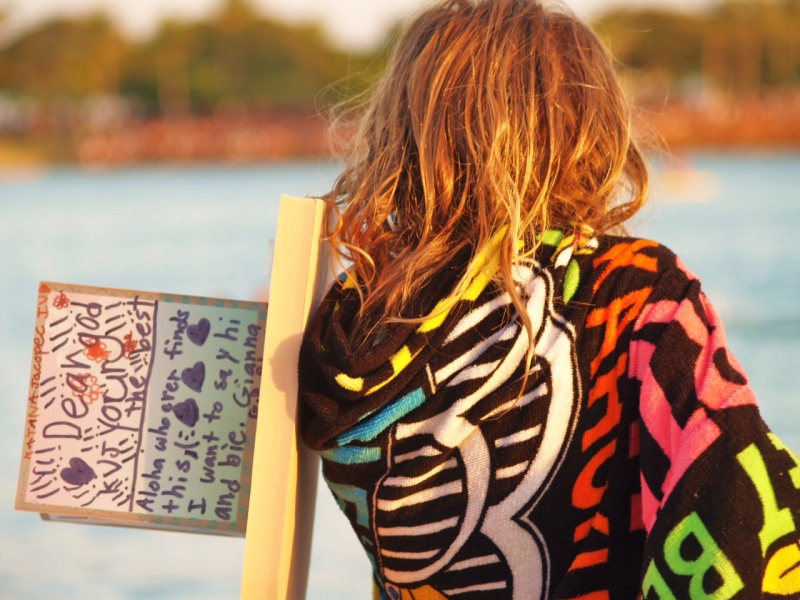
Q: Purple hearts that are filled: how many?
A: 4